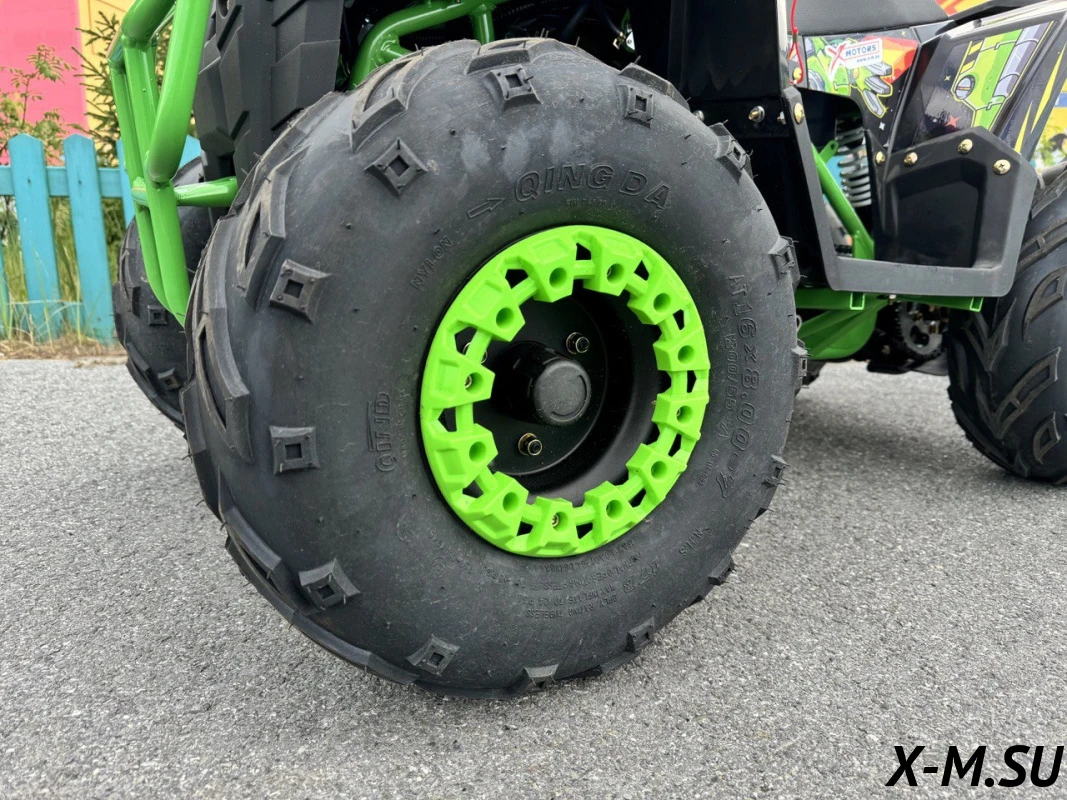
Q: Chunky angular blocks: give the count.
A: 12